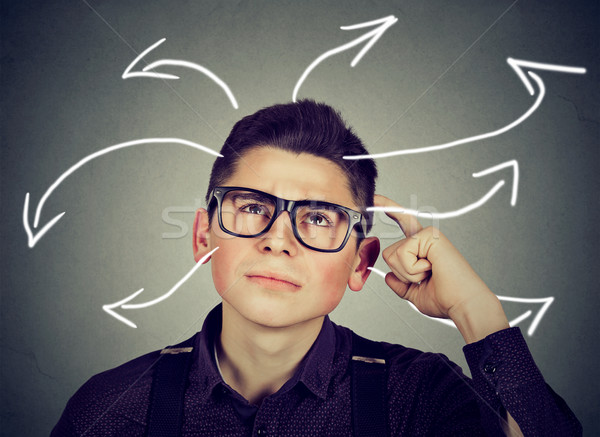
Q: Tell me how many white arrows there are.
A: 7